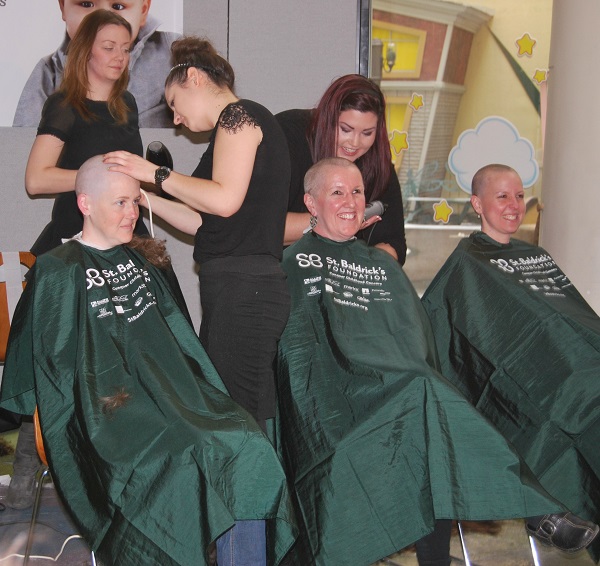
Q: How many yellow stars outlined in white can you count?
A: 5